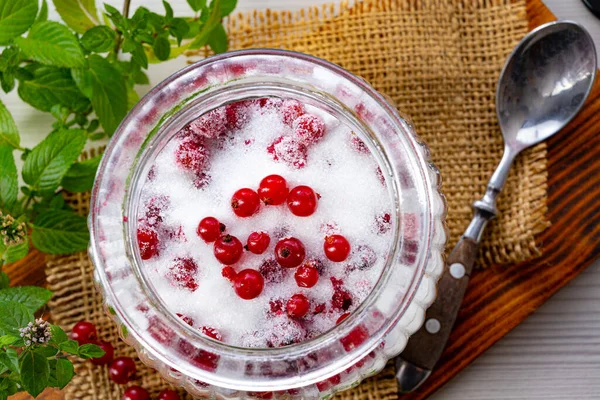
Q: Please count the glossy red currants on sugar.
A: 11